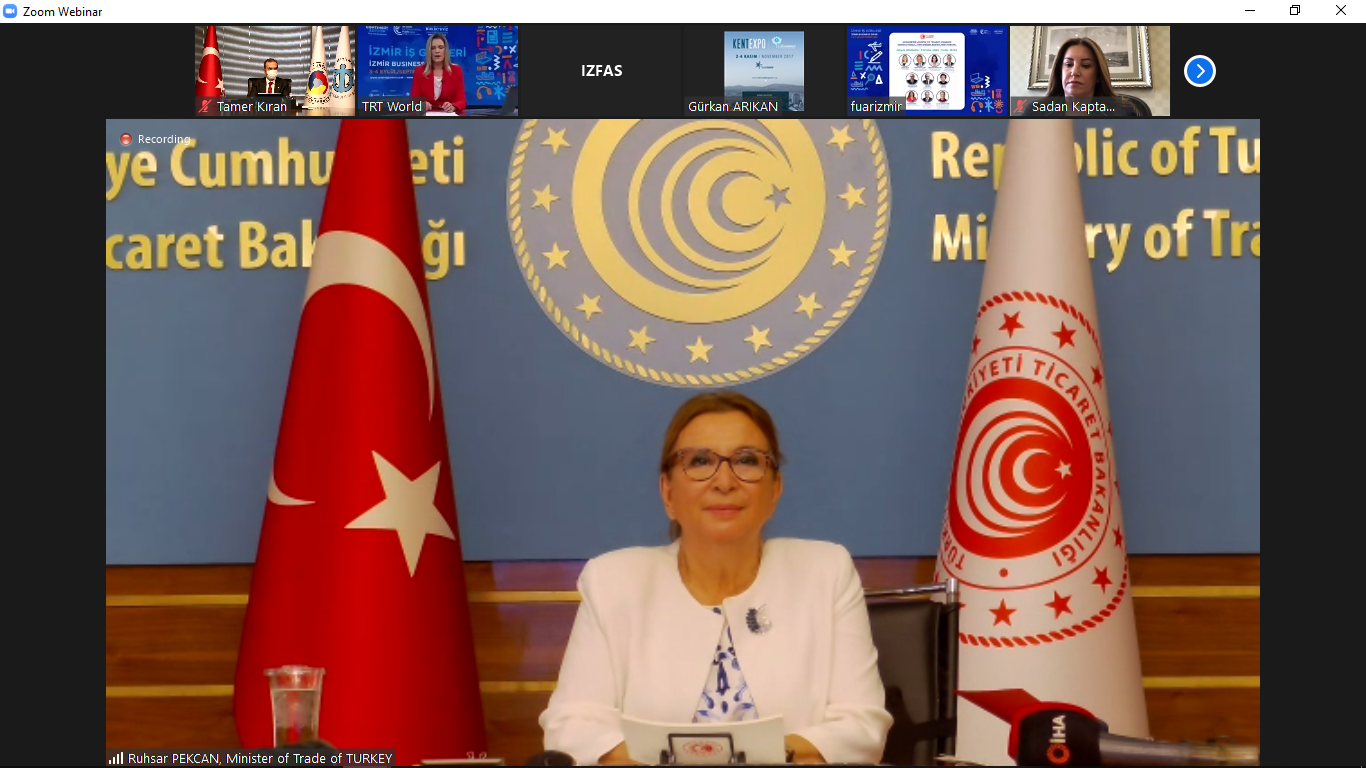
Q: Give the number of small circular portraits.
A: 10